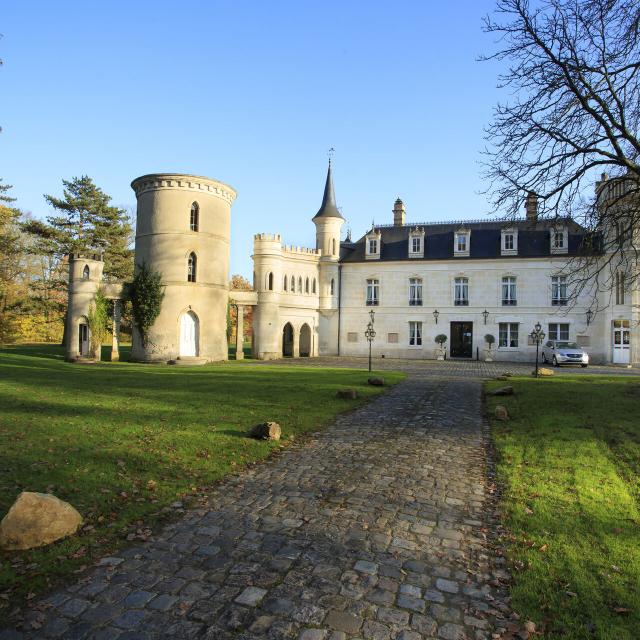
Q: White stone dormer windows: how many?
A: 5